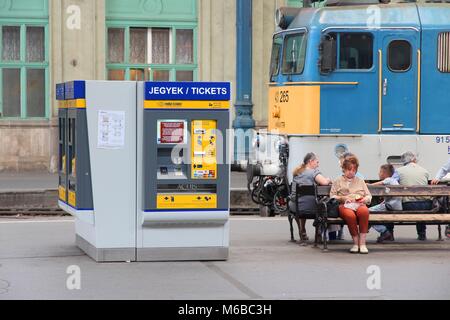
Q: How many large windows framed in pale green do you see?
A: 2